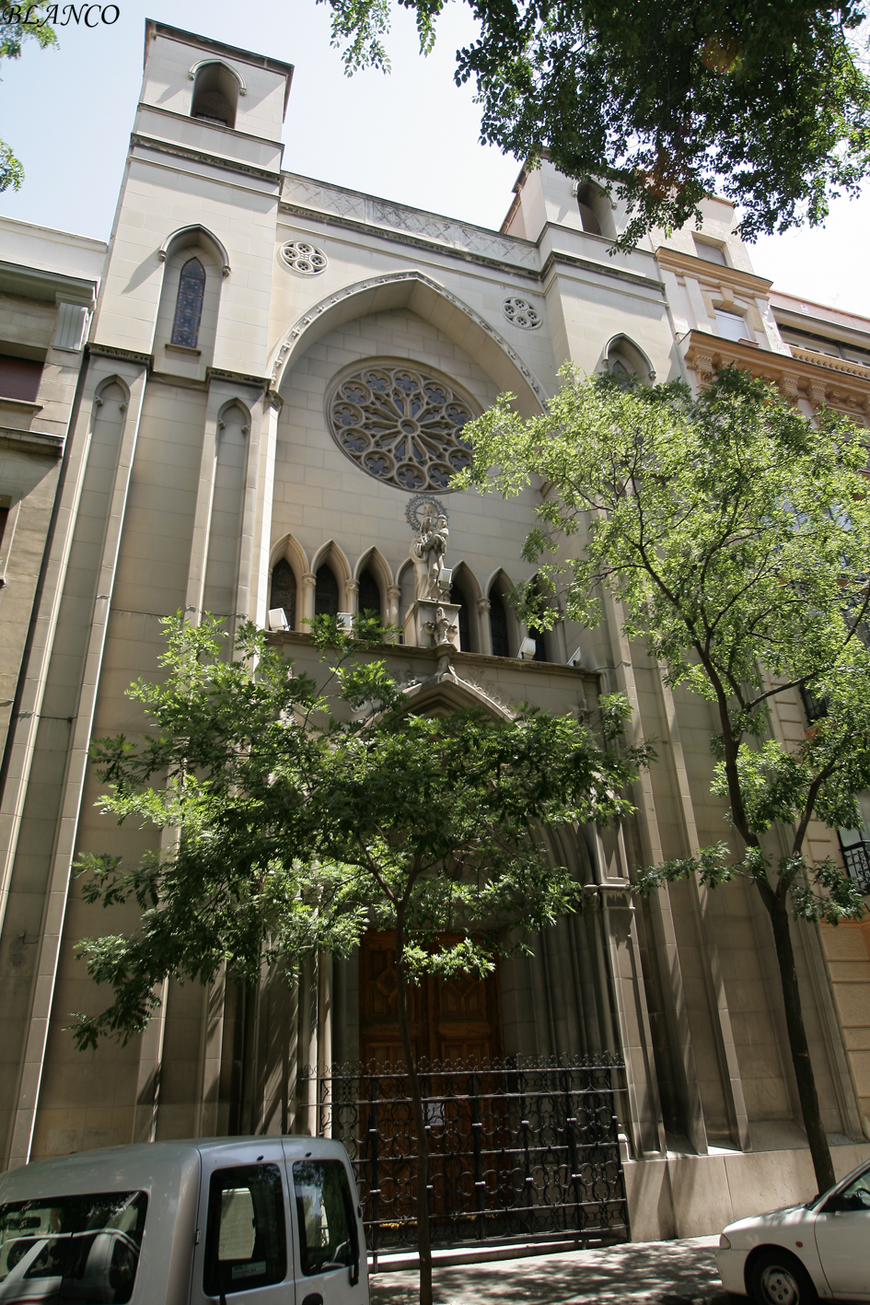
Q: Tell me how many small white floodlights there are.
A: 5